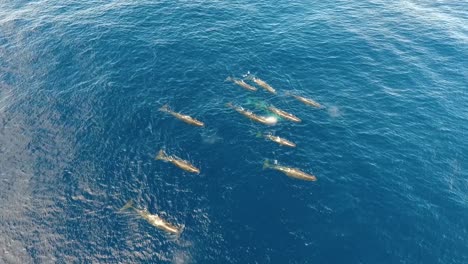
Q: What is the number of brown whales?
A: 10